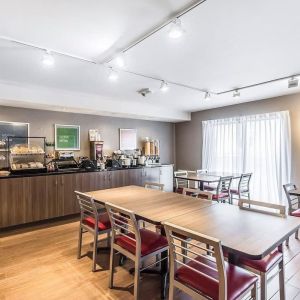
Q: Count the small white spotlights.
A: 8